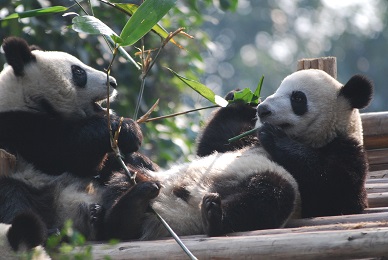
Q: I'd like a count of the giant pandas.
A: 3